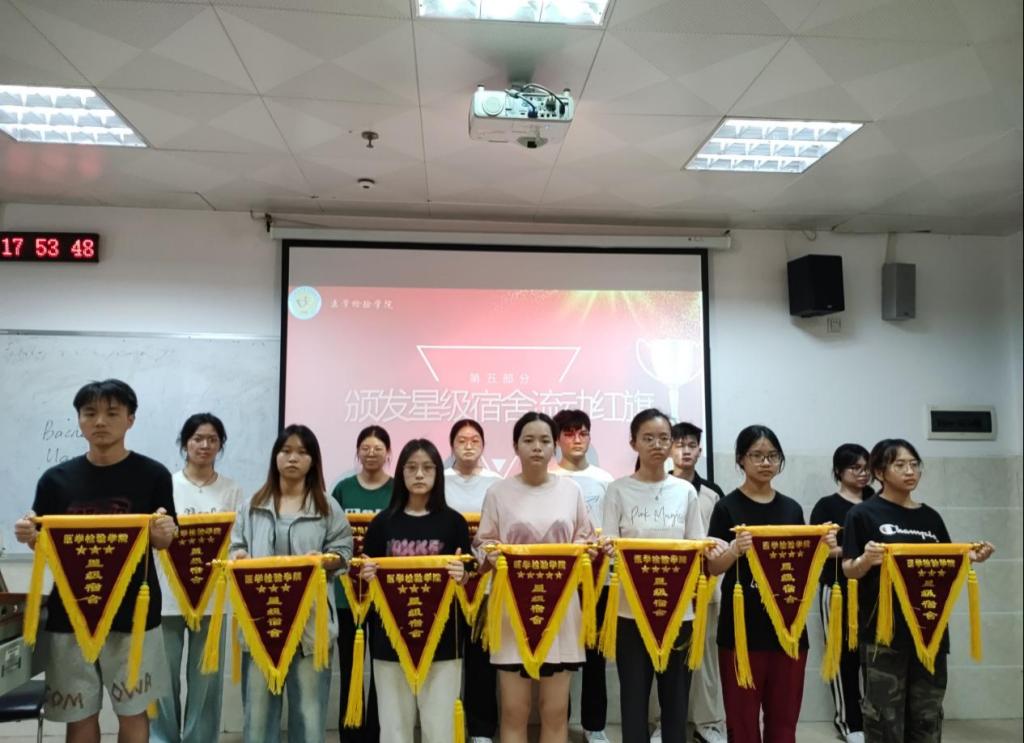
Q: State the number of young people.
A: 13